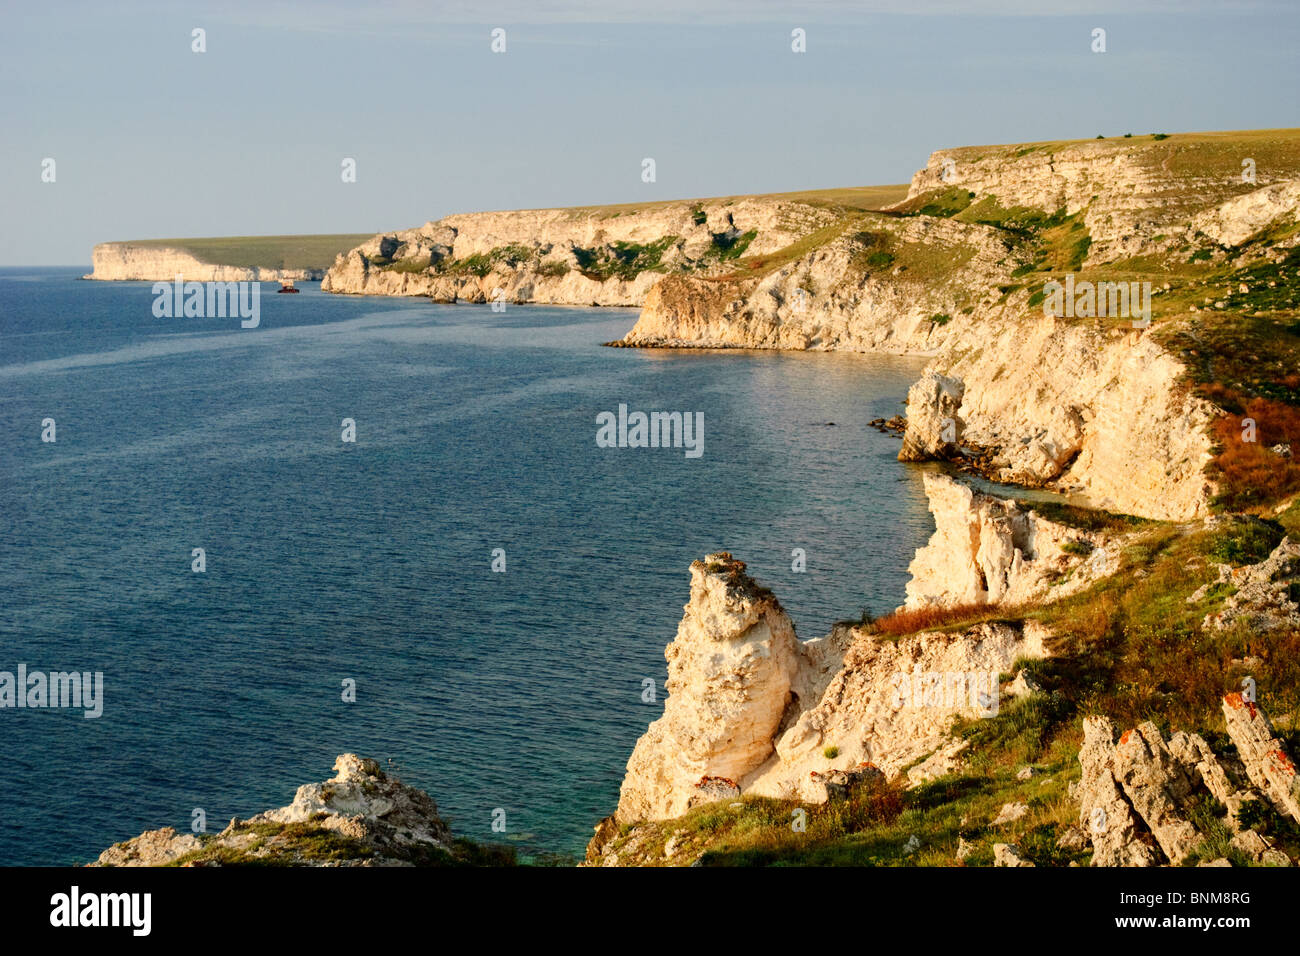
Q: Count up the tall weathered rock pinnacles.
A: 3